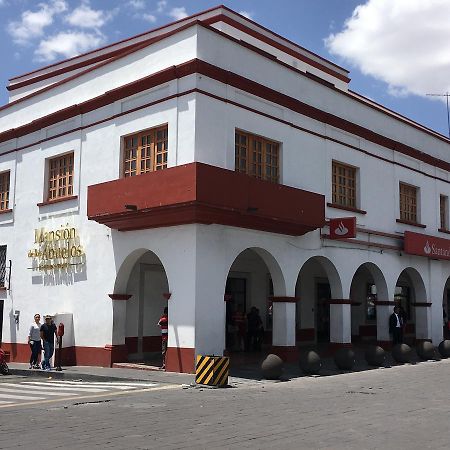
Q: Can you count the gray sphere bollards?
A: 7